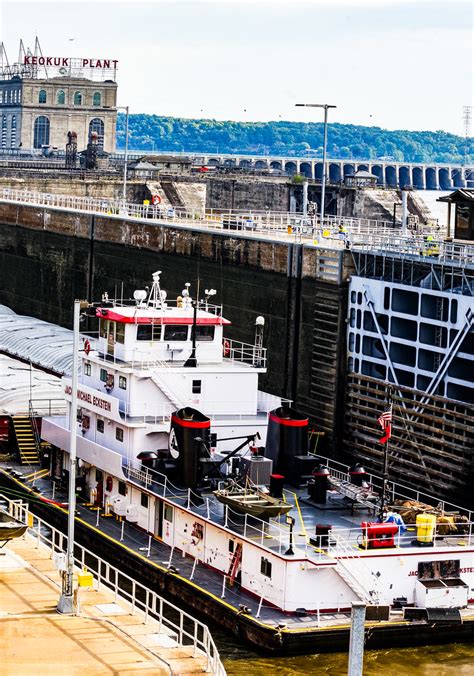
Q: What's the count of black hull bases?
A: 1